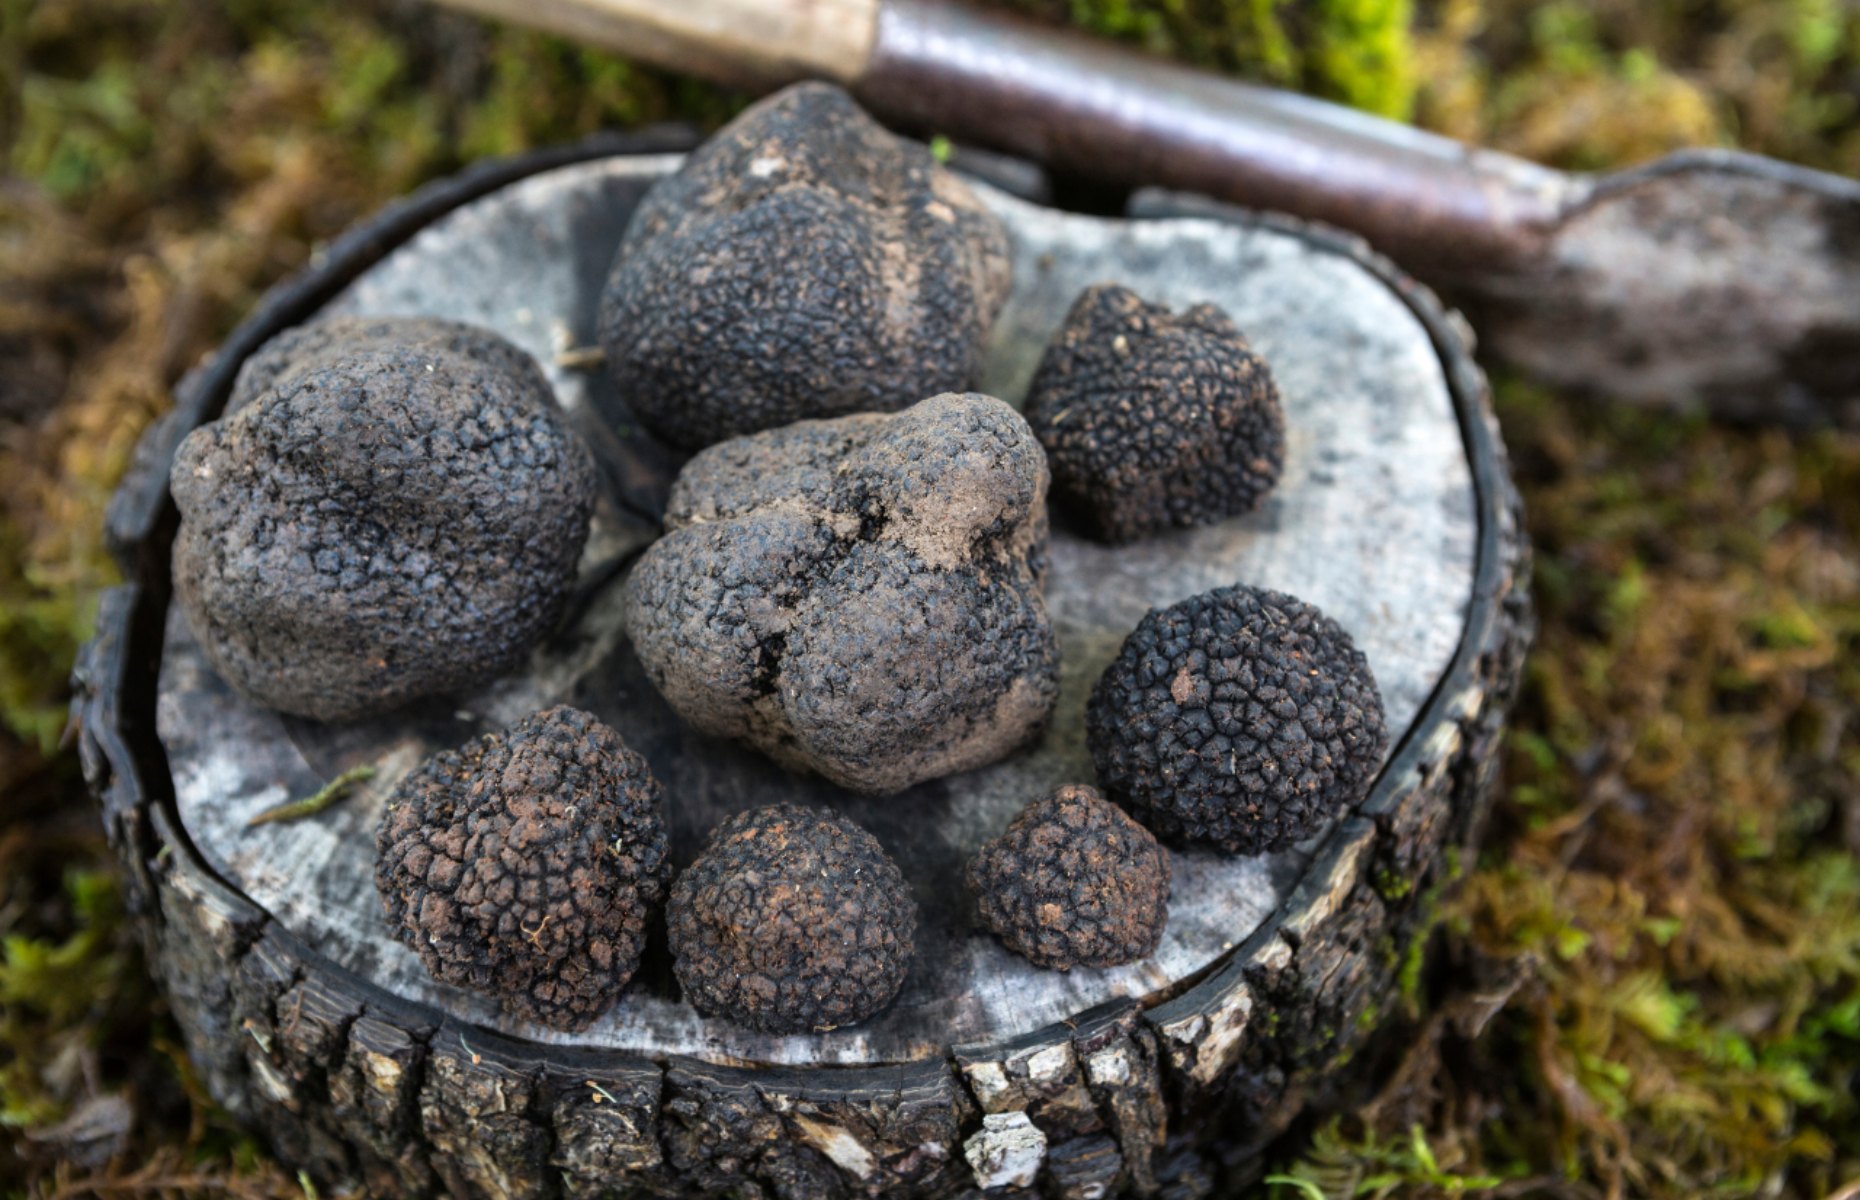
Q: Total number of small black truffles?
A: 5